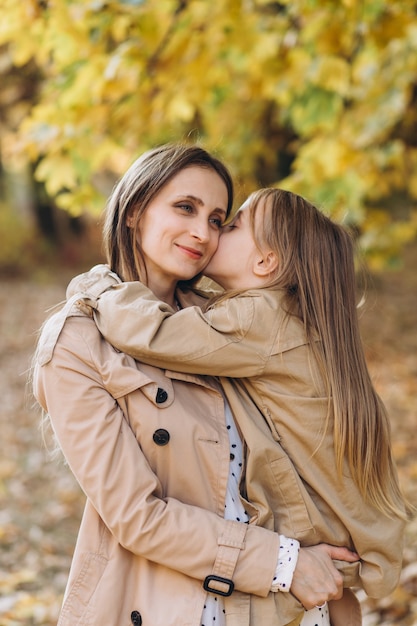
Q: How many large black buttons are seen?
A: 3